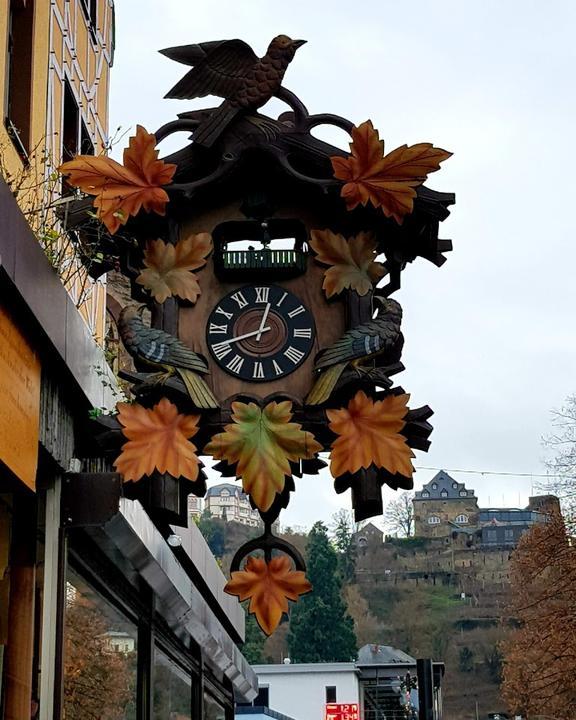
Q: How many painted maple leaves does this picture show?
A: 8